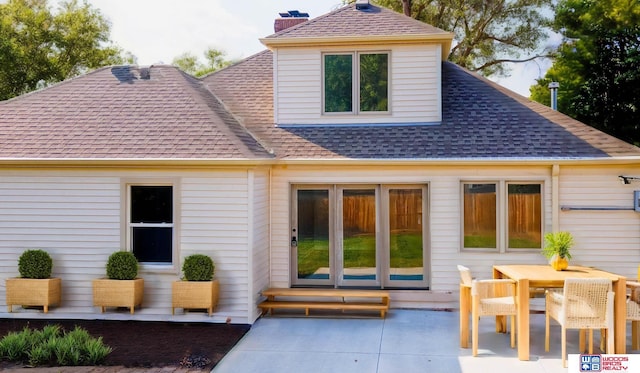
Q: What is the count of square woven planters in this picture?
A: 3